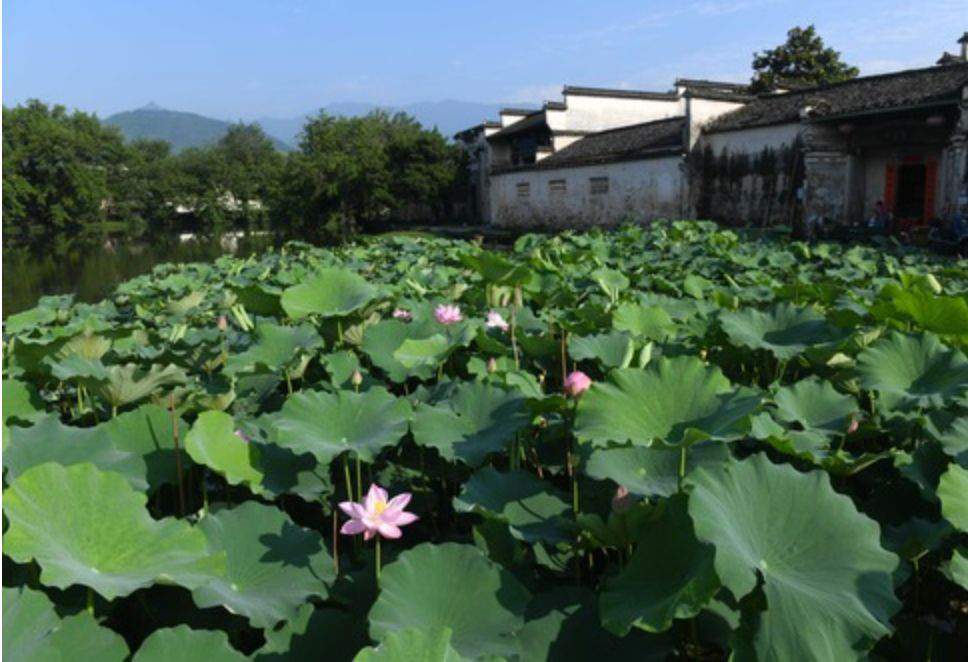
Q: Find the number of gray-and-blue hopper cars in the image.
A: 0